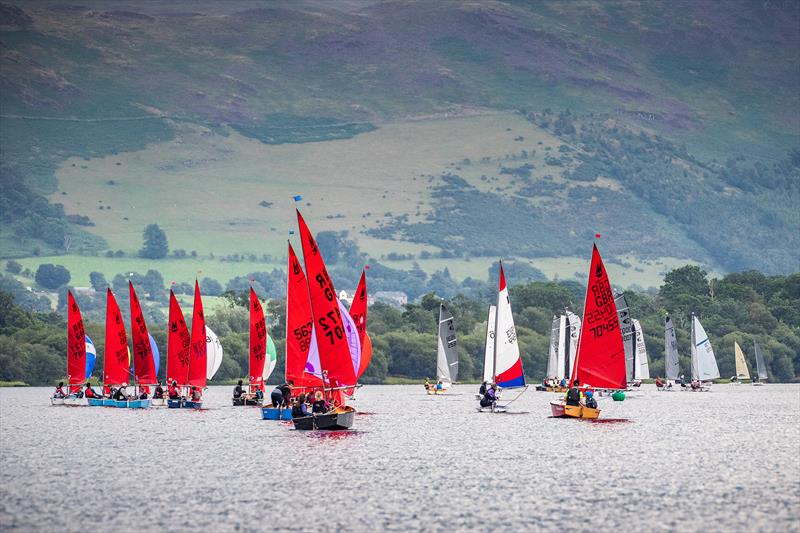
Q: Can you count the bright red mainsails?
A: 10